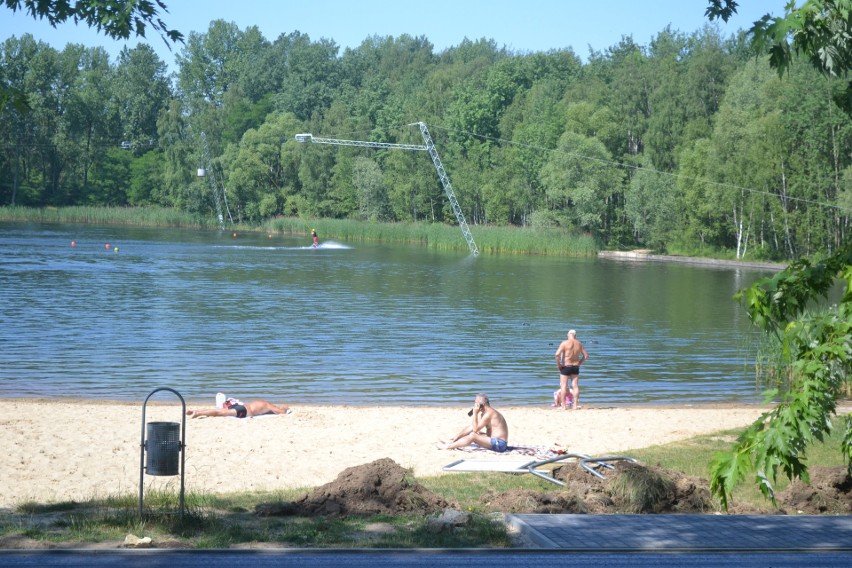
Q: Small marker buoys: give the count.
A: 5